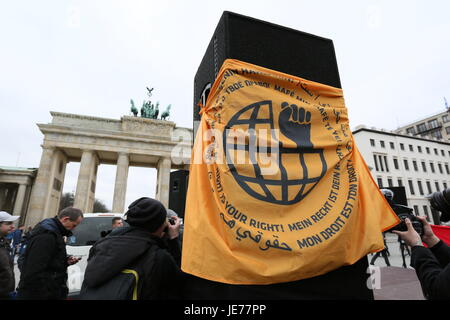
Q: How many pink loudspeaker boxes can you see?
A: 0